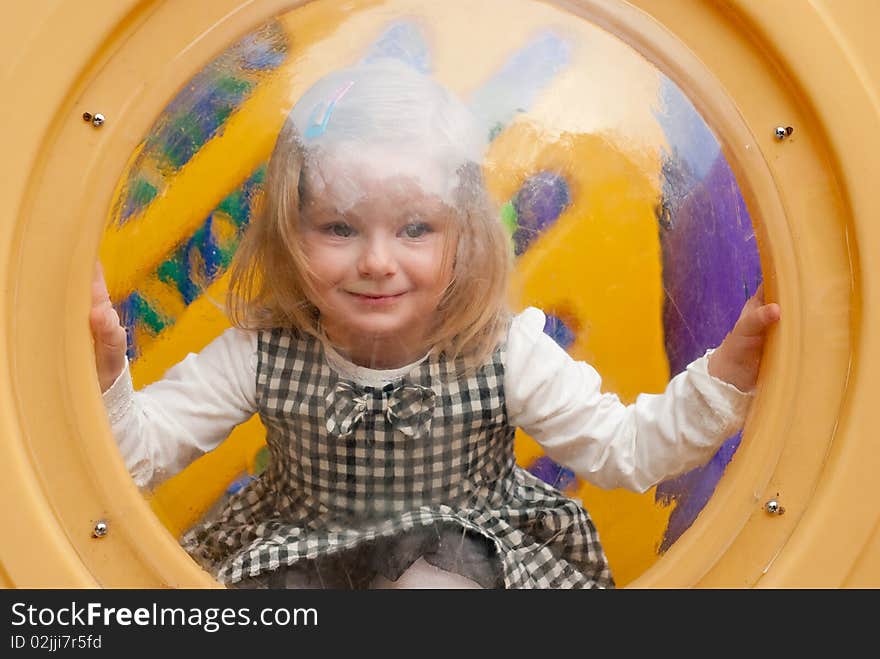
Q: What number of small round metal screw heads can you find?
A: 4